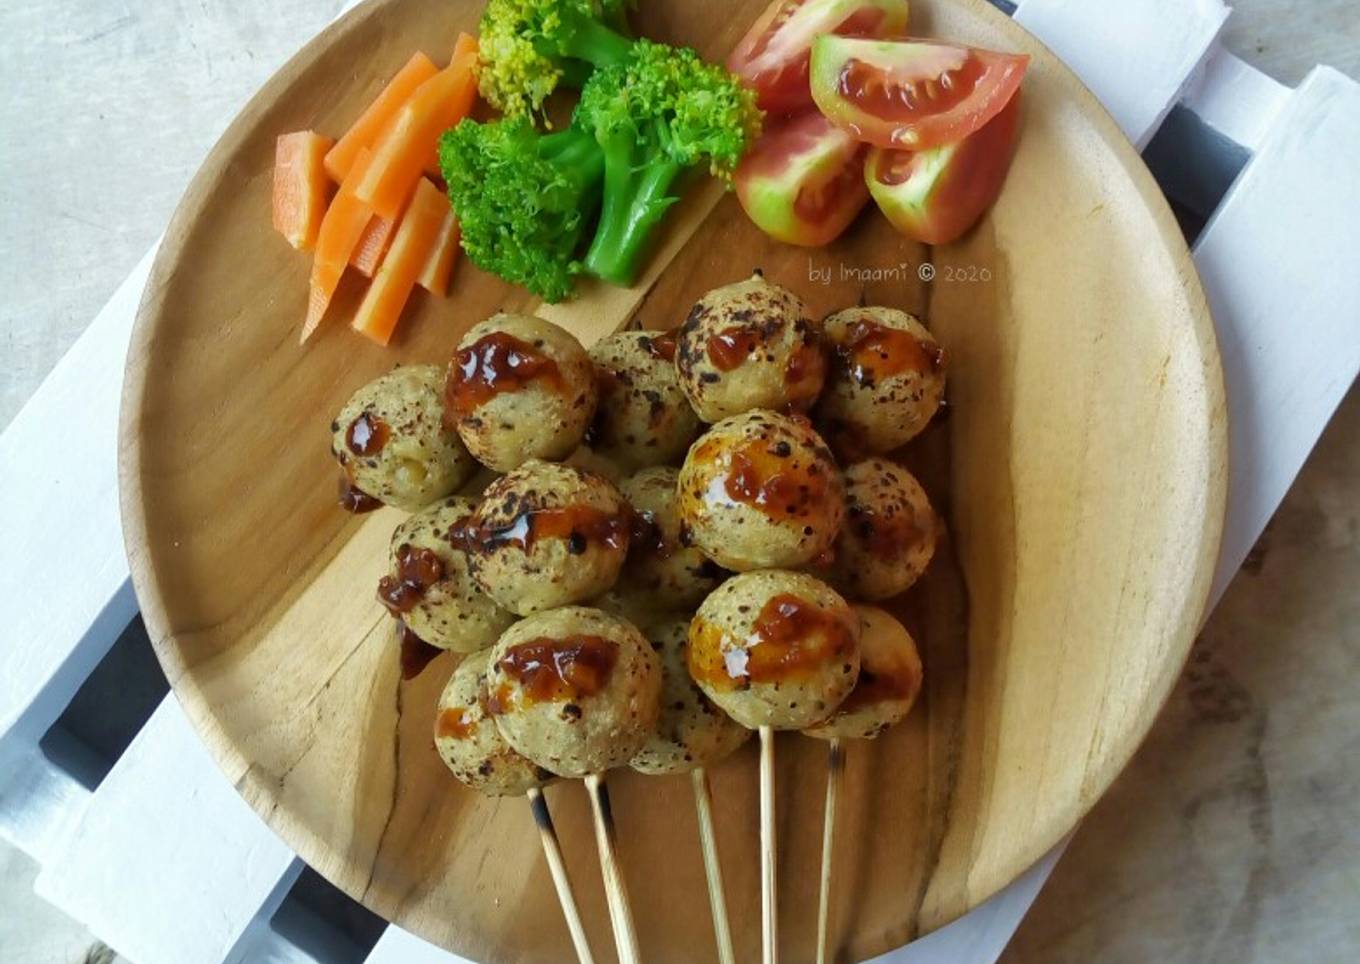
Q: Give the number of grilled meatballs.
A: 15